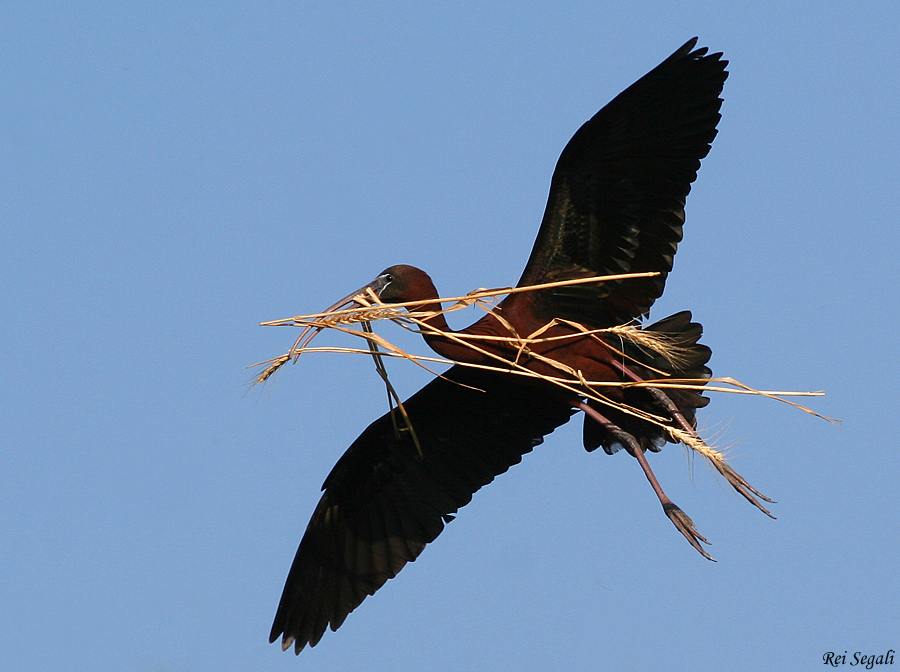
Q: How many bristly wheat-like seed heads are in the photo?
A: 4